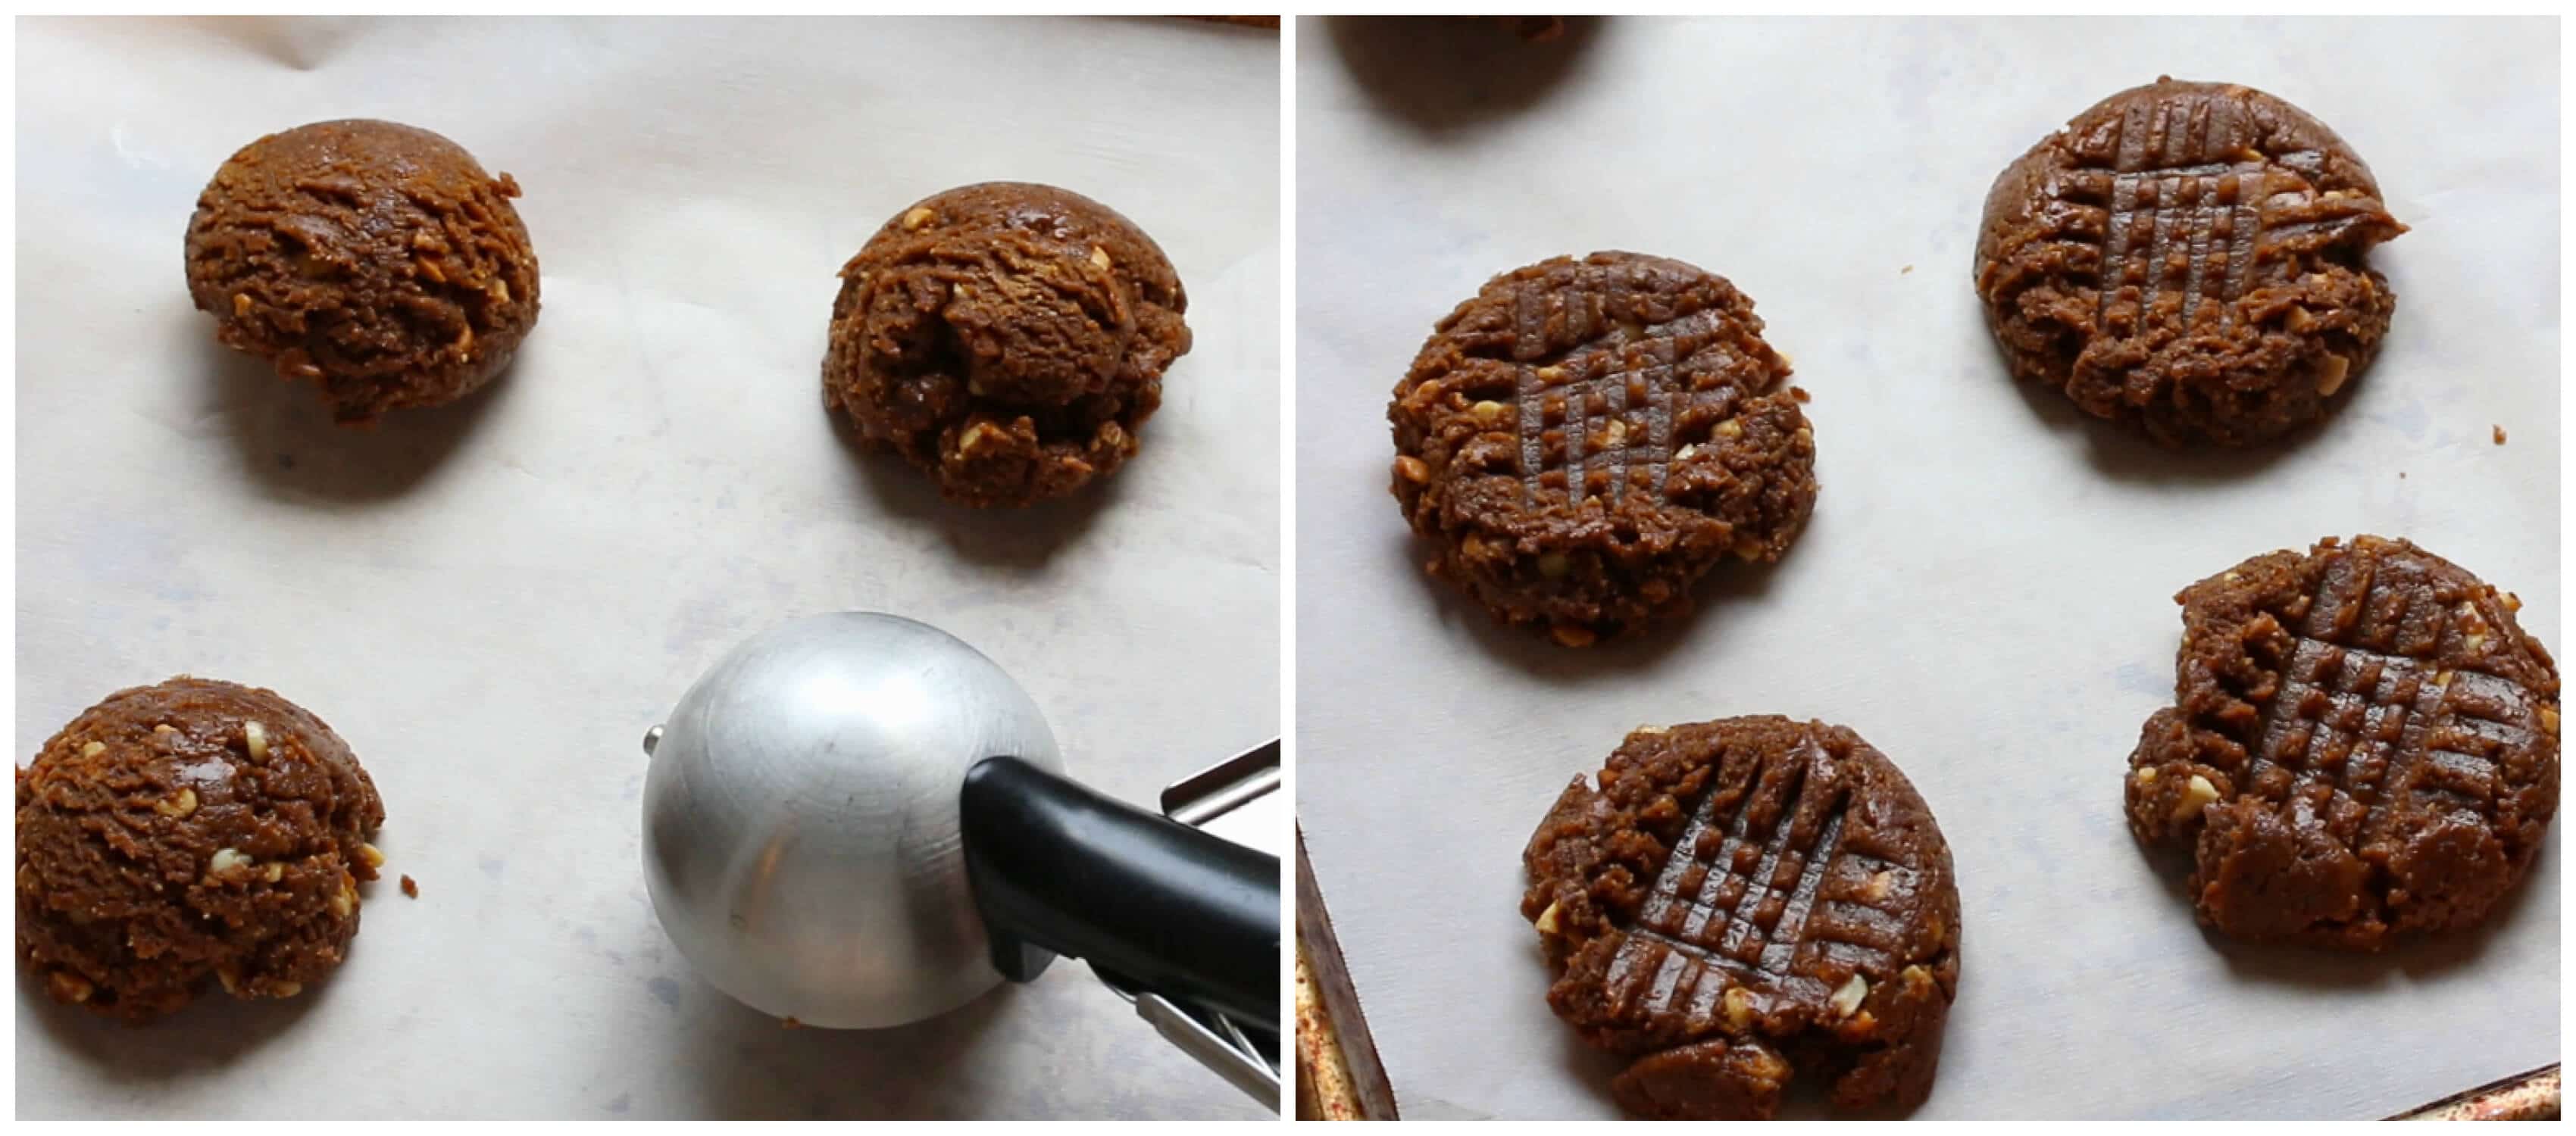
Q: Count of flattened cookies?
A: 4